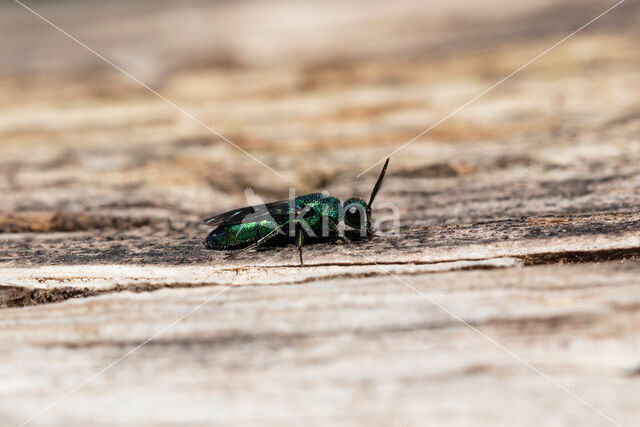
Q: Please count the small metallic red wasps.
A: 0